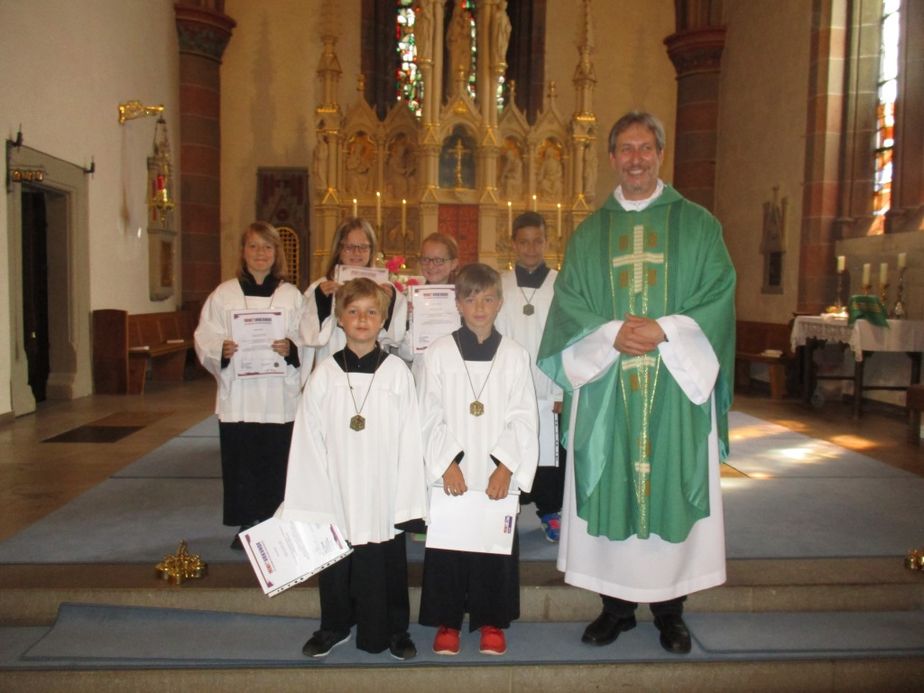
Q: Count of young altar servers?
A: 6